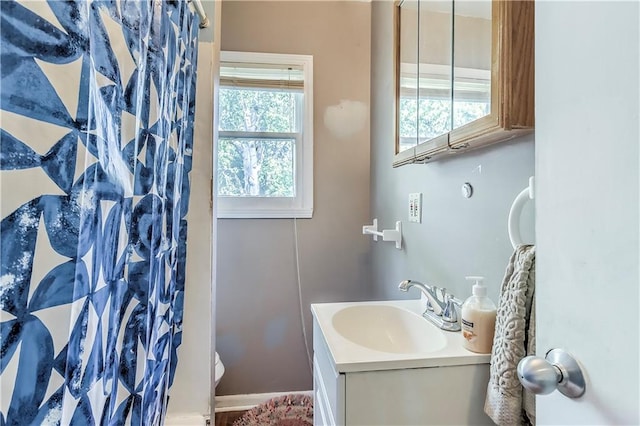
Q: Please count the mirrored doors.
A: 3